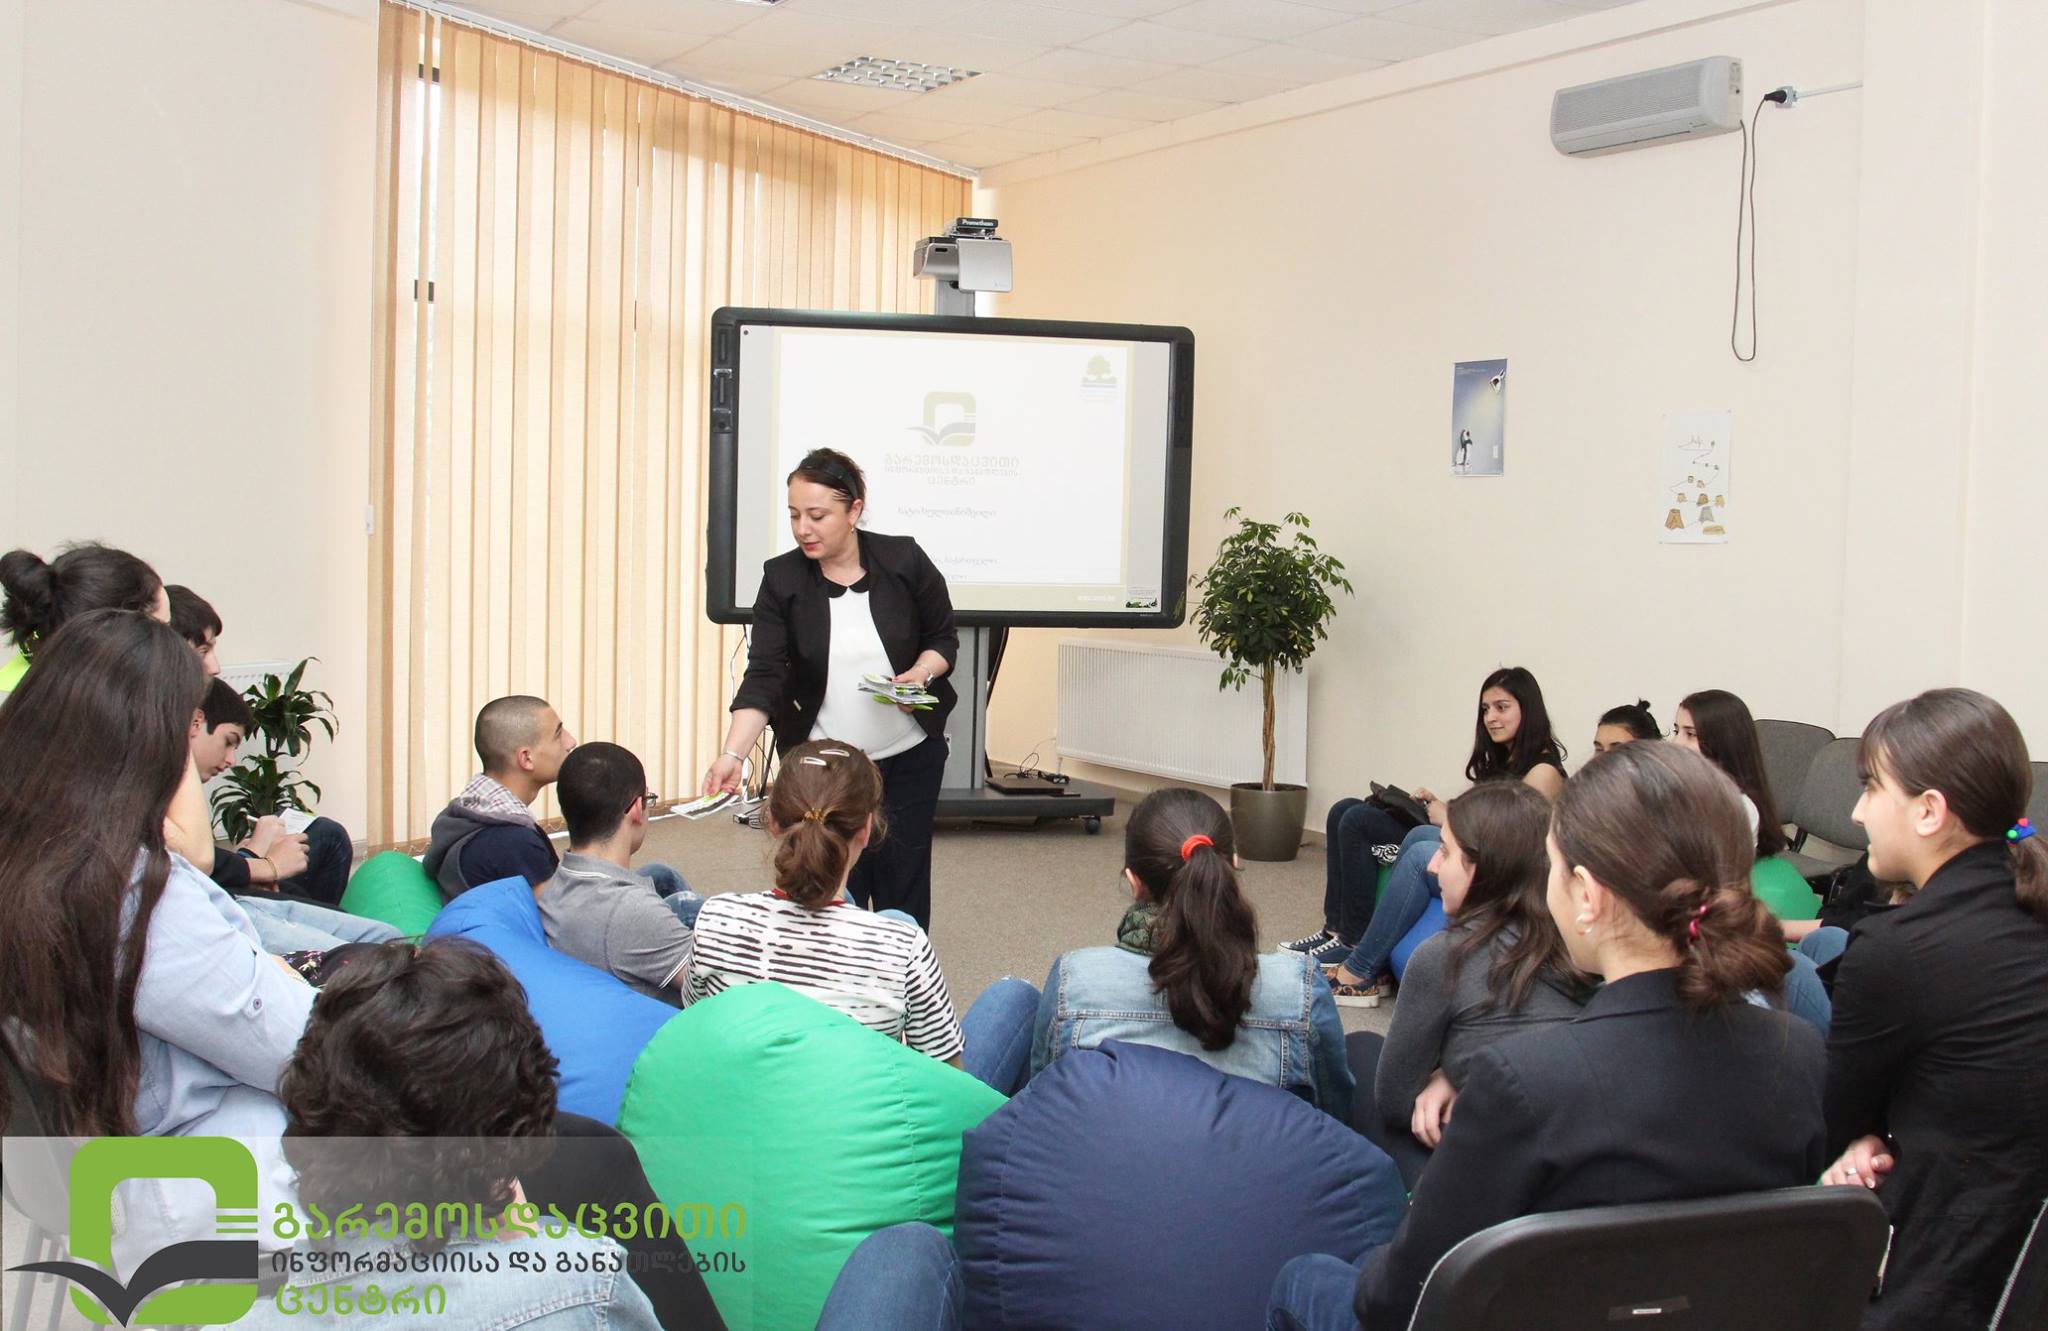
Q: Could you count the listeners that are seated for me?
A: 15